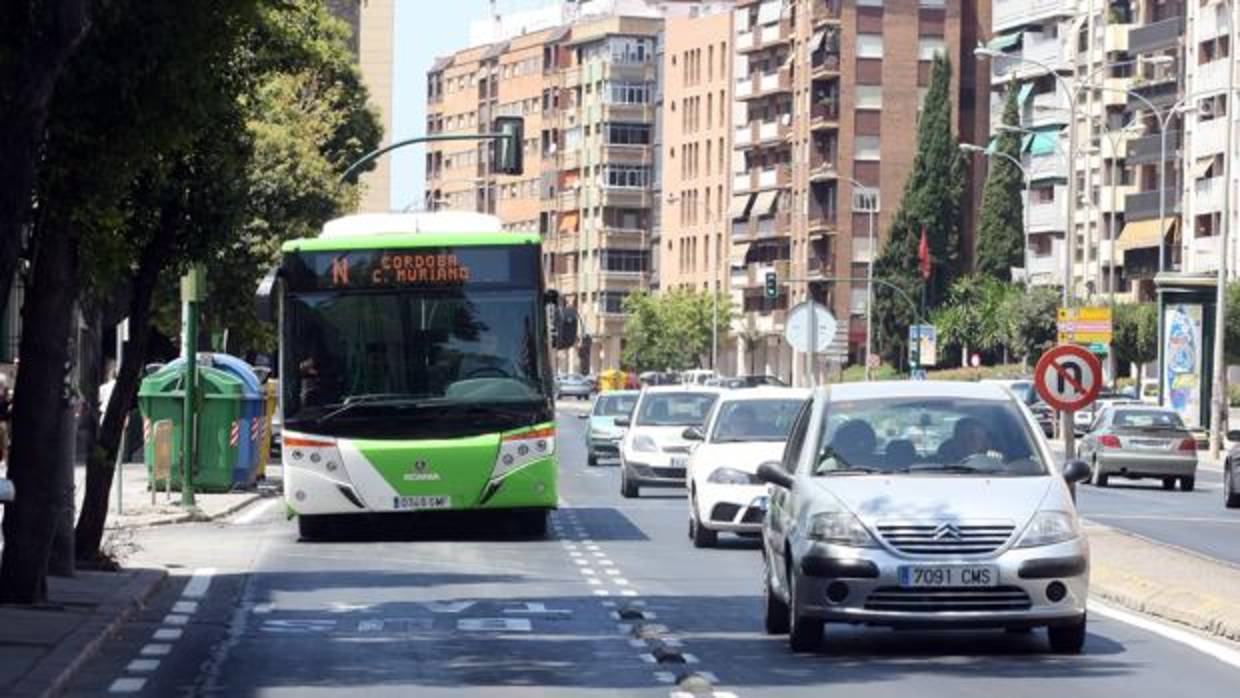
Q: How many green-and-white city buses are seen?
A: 1